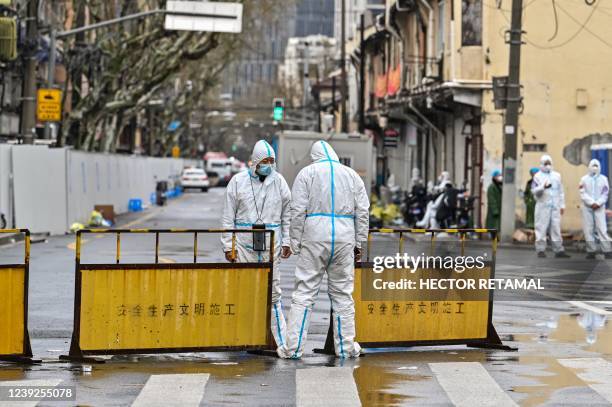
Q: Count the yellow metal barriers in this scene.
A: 3